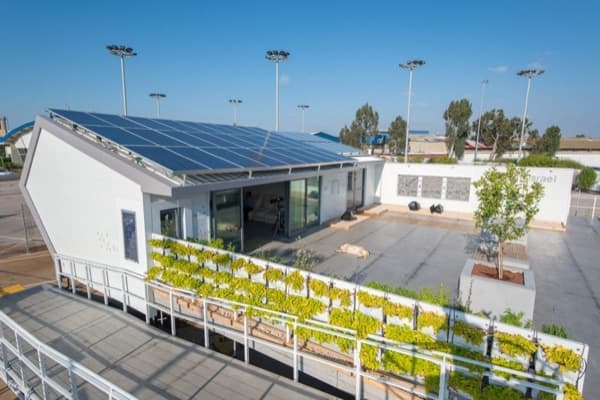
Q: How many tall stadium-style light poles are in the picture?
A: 8